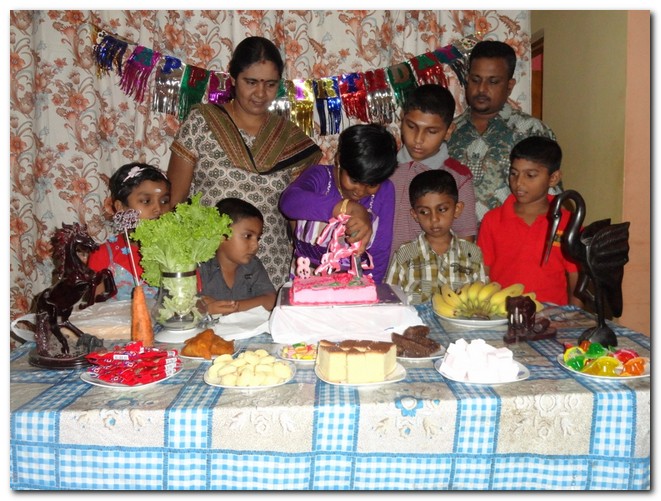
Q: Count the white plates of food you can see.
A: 9